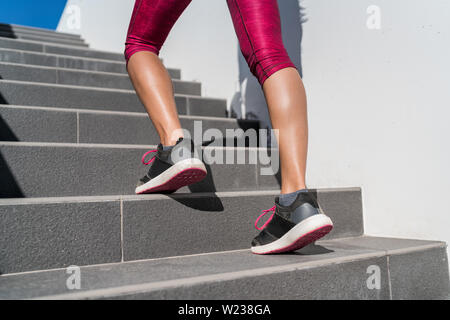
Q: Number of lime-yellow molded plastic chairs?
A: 0